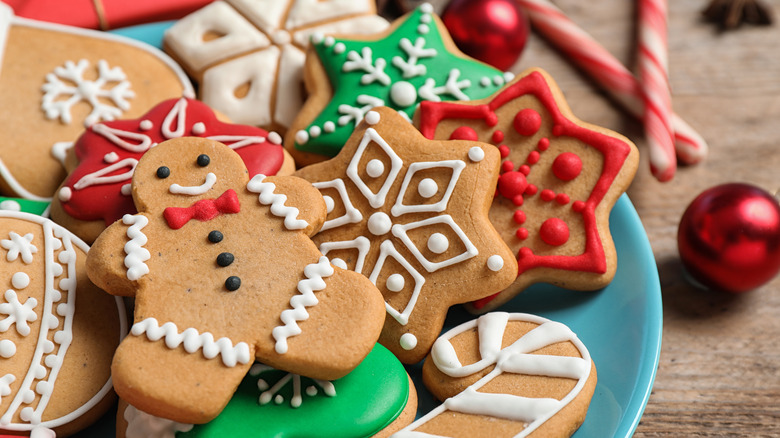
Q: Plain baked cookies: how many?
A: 0